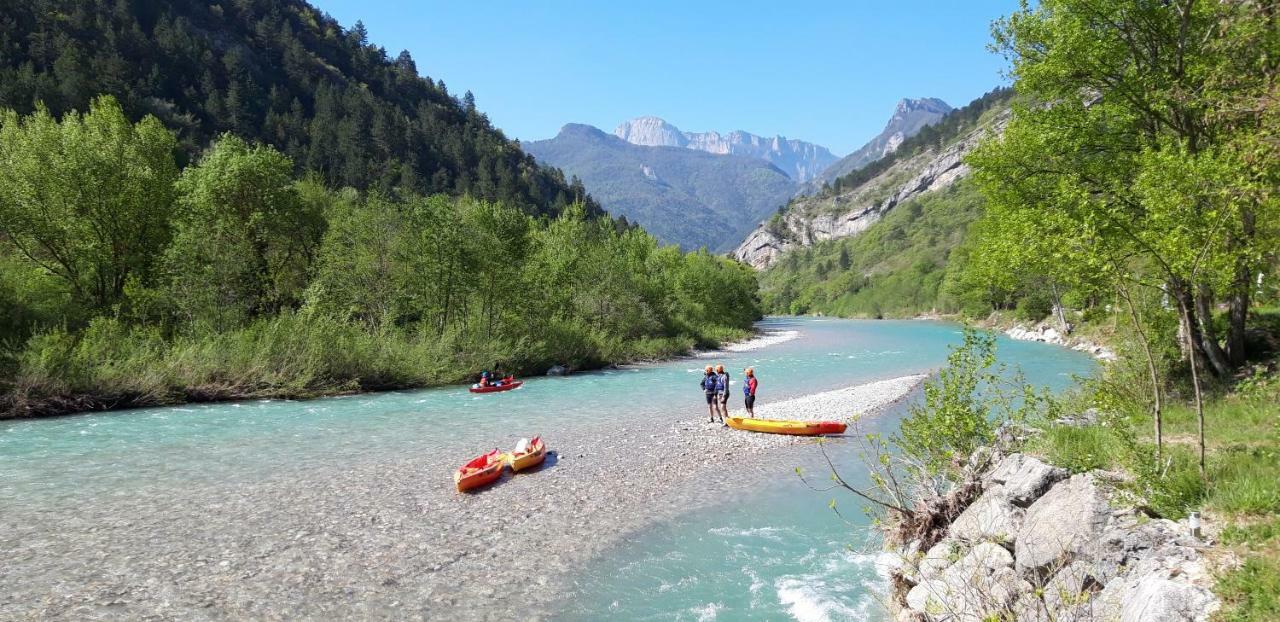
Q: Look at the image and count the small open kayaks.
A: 4